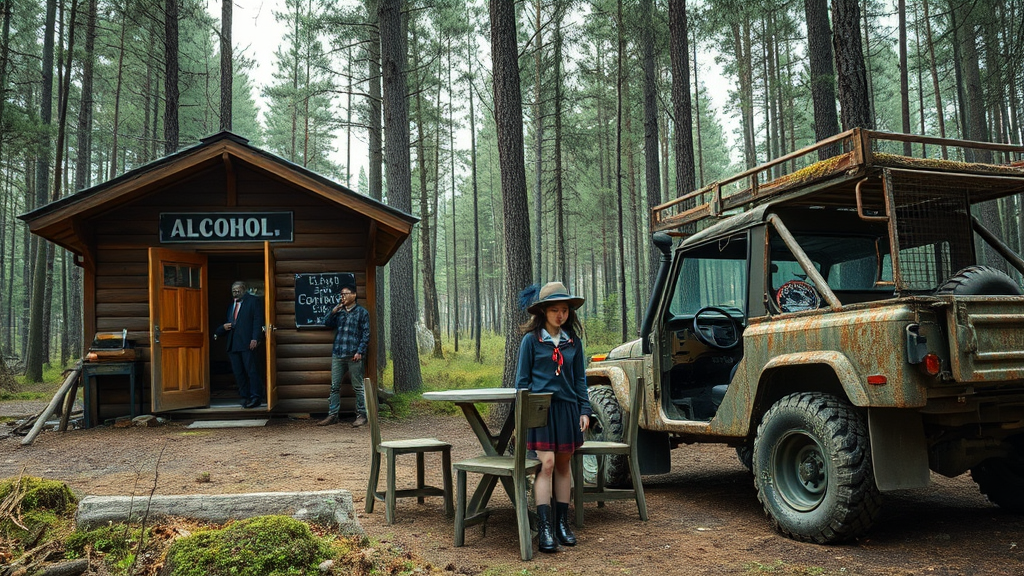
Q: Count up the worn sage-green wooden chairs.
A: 3